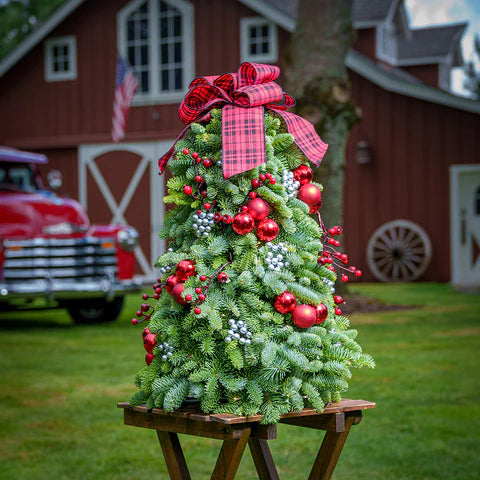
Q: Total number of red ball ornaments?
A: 15